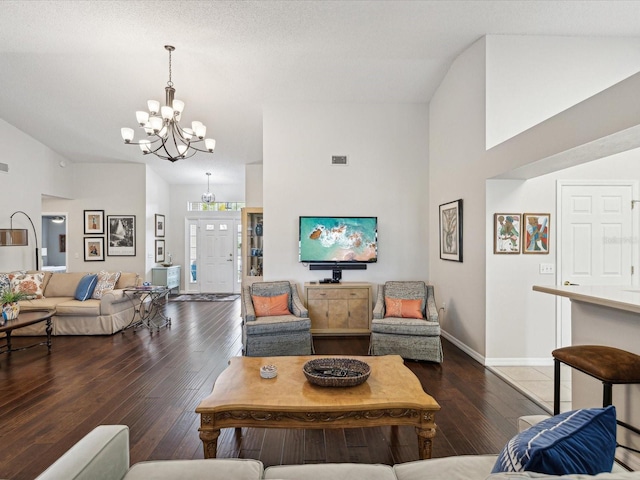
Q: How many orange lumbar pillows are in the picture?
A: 2